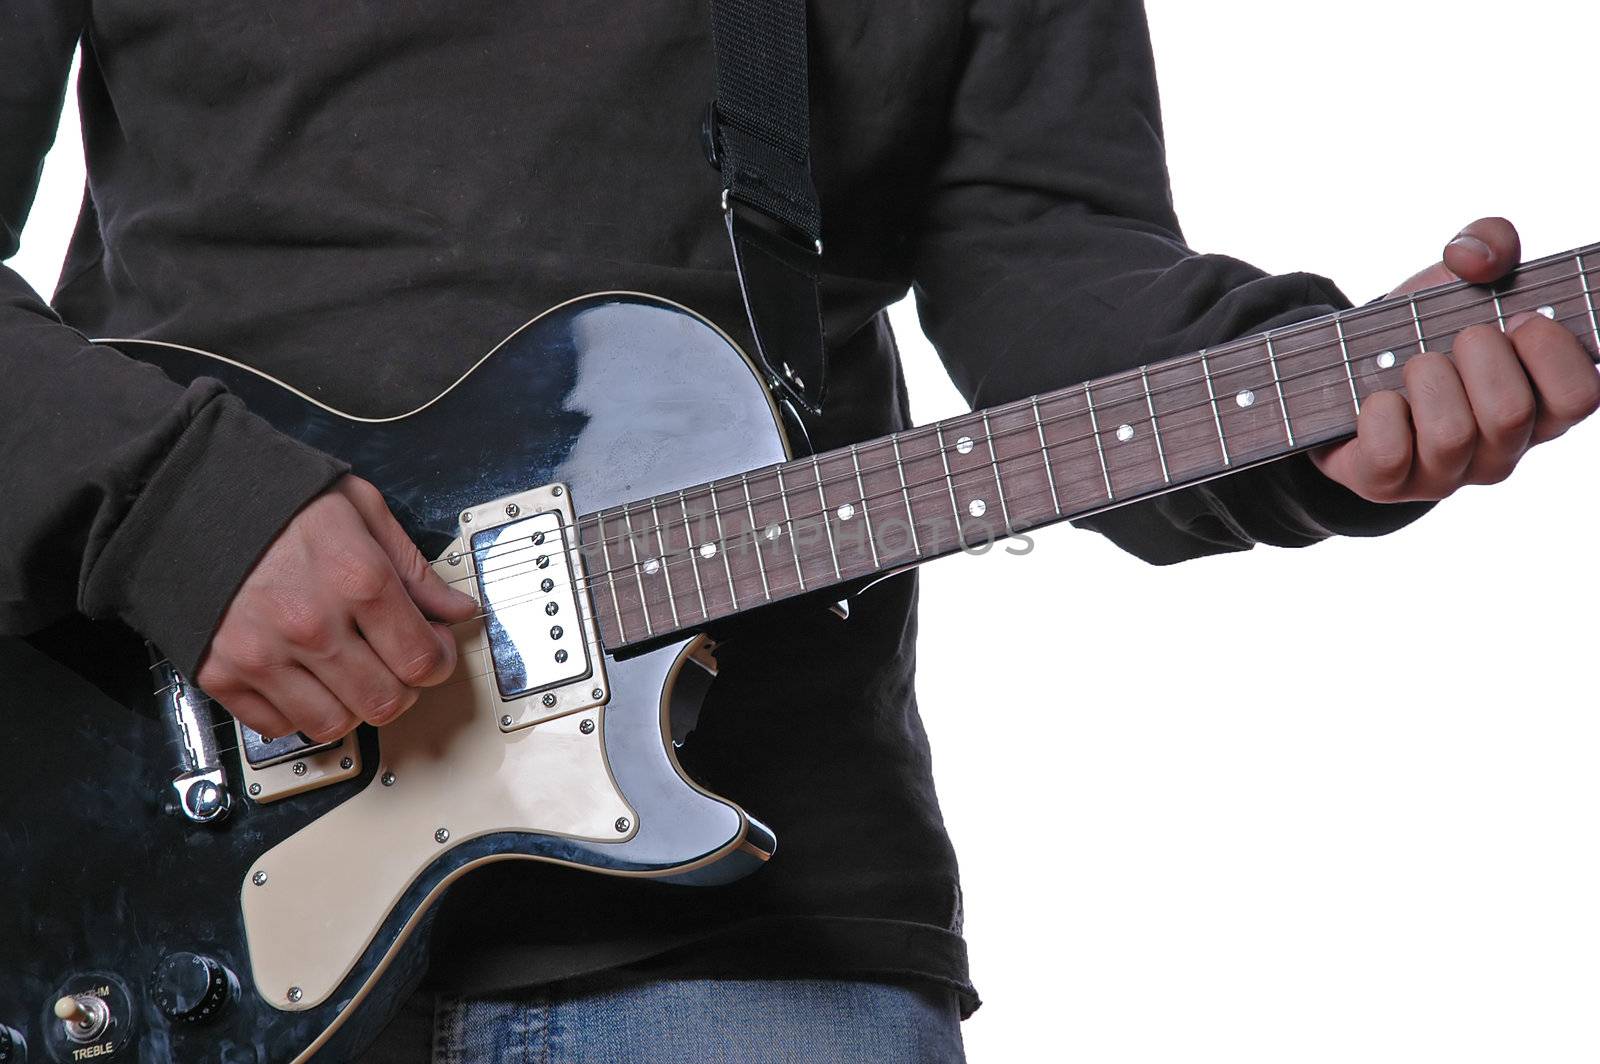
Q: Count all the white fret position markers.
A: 10